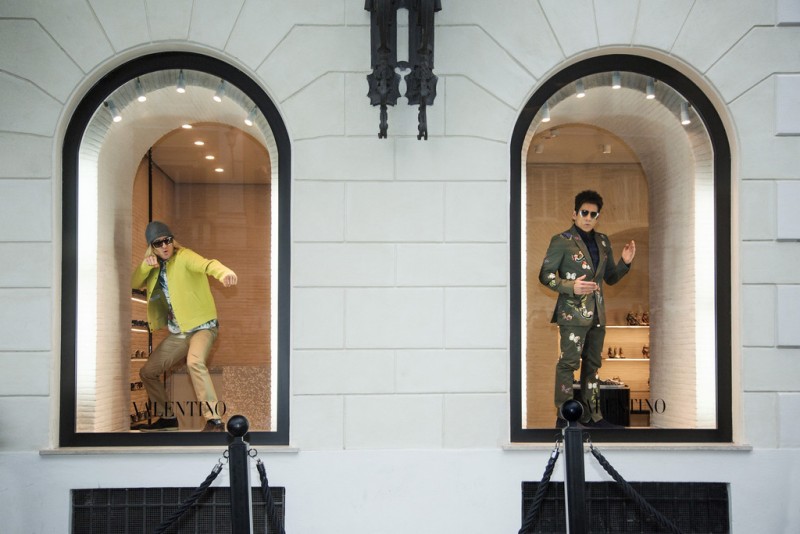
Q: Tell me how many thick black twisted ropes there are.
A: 4